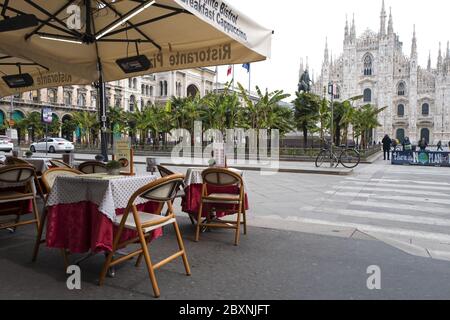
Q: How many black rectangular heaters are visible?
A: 3